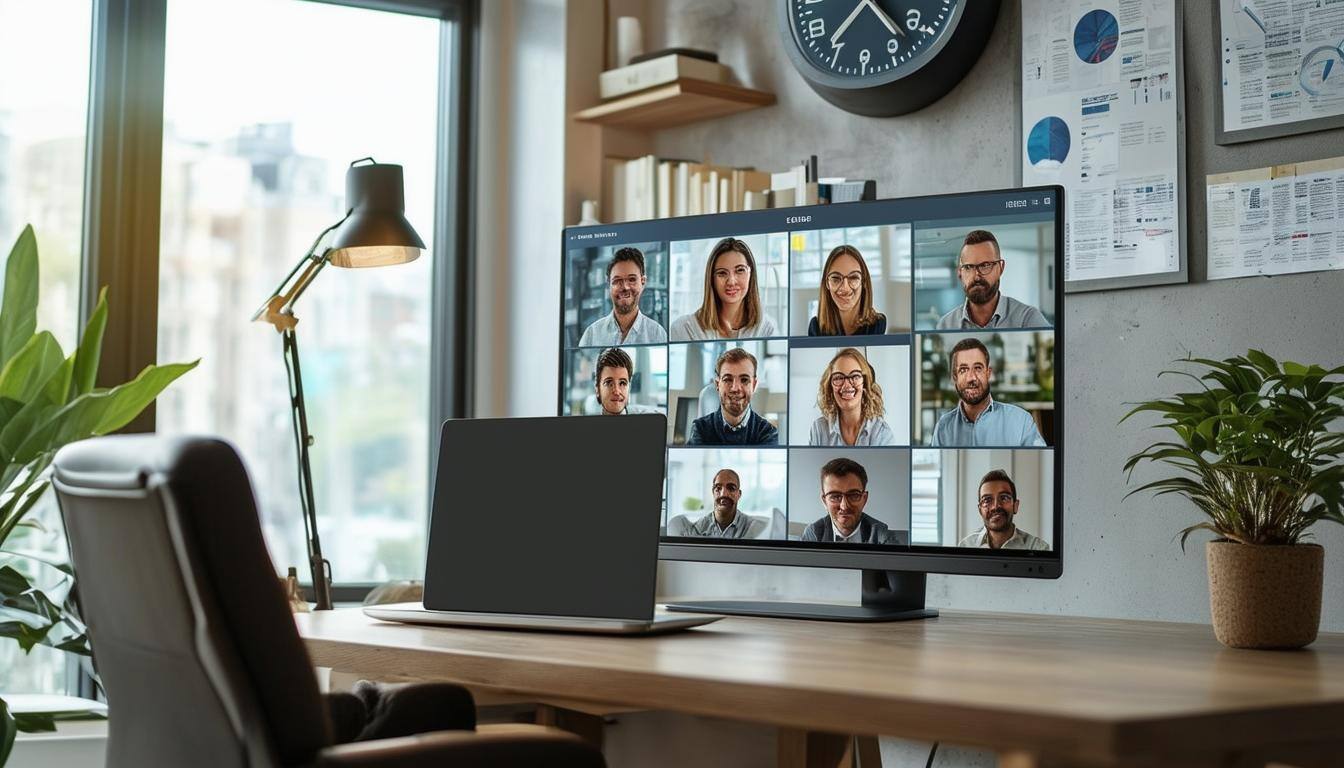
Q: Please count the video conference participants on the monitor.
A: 11